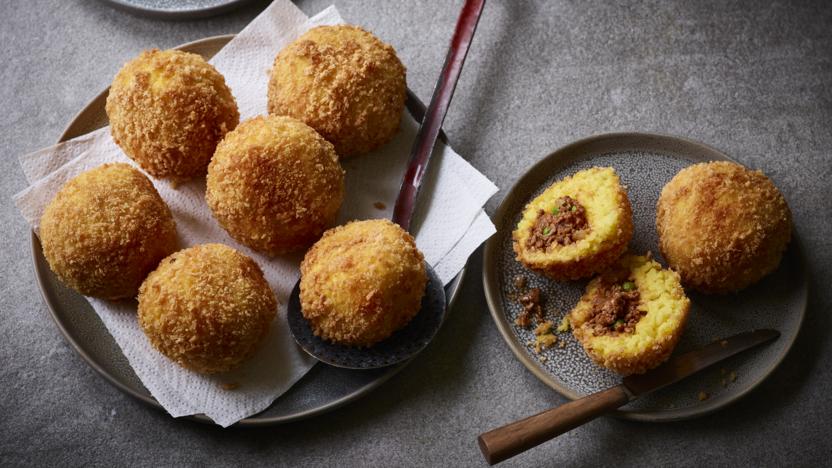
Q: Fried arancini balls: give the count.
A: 8